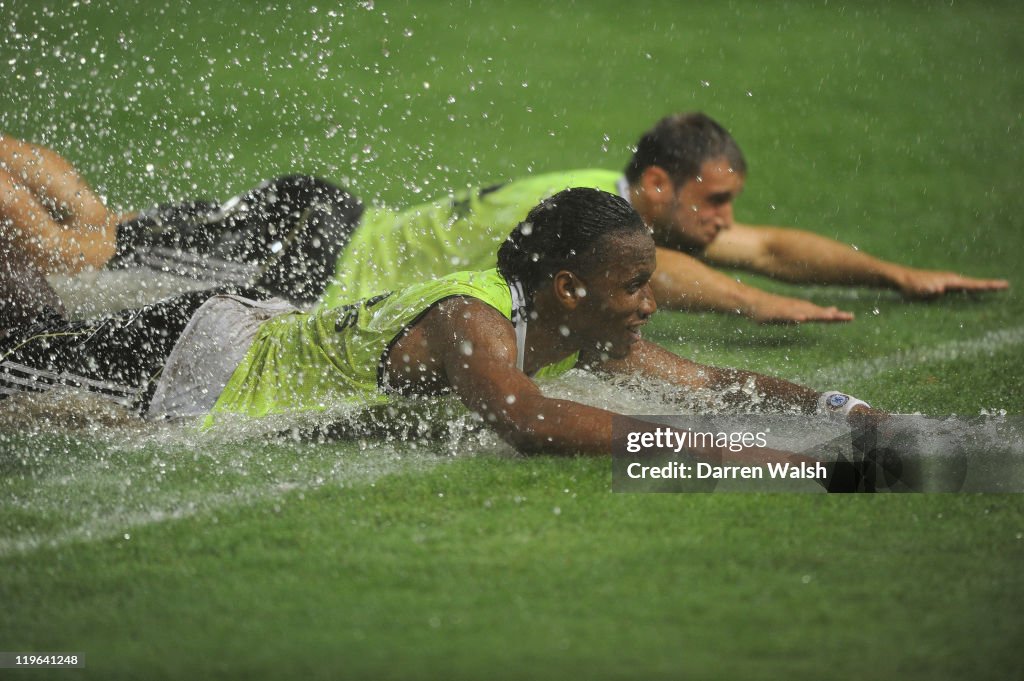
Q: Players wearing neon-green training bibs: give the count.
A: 2